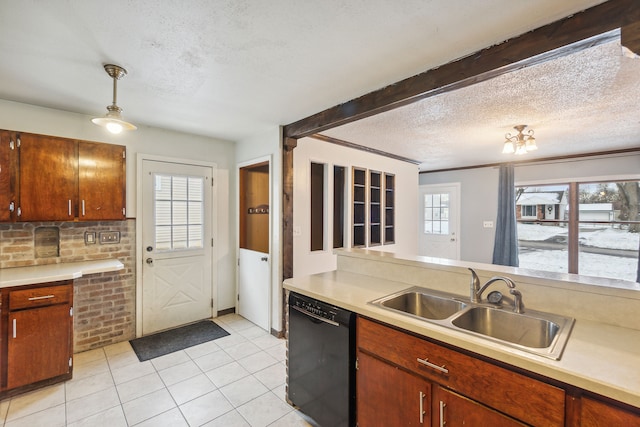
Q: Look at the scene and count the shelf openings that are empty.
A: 12